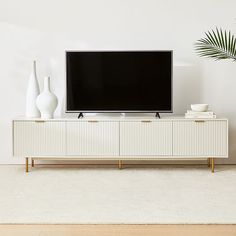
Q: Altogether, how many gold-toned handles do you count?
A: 4